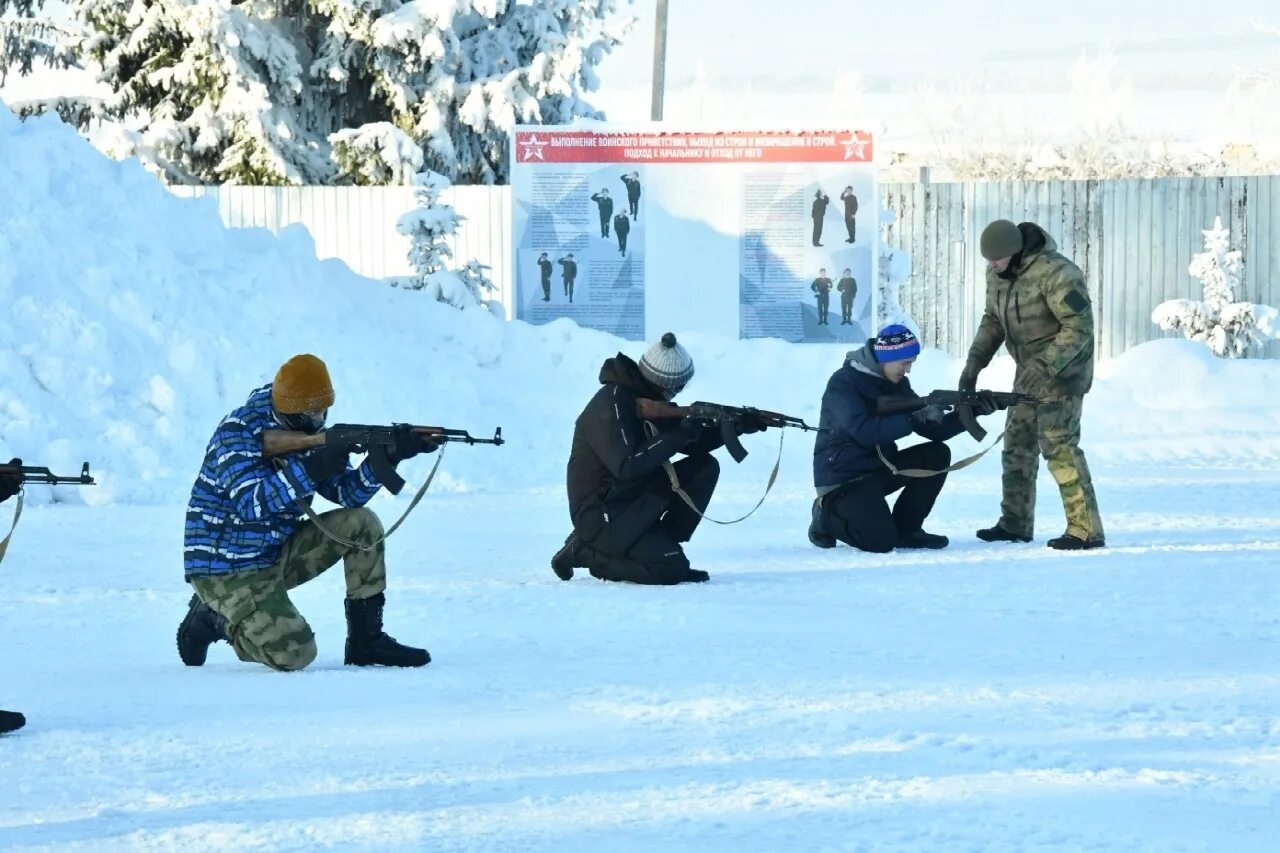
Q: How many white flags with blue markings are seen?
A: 0